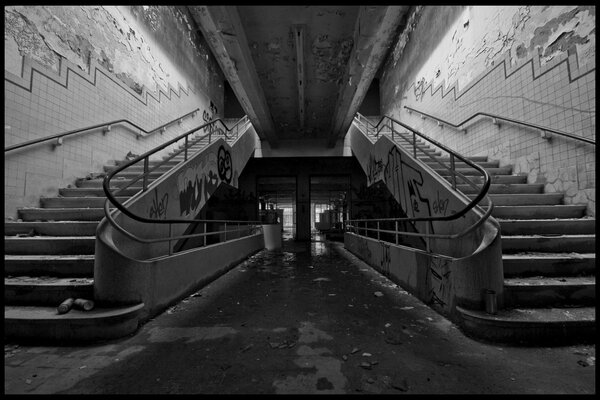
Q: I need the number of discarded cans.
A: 3